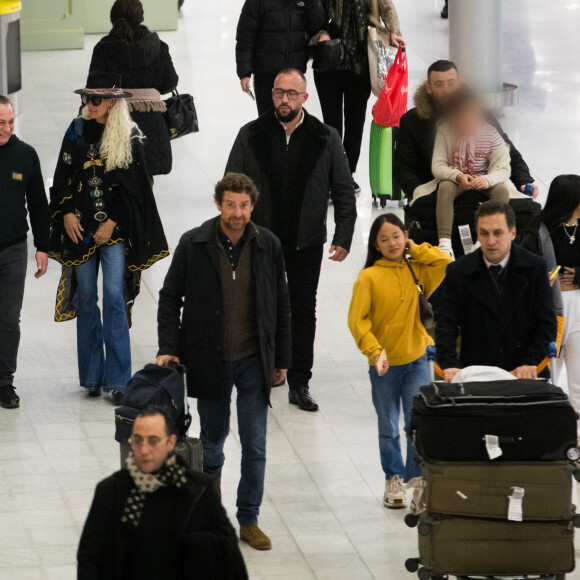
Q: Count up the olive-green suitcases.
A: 2